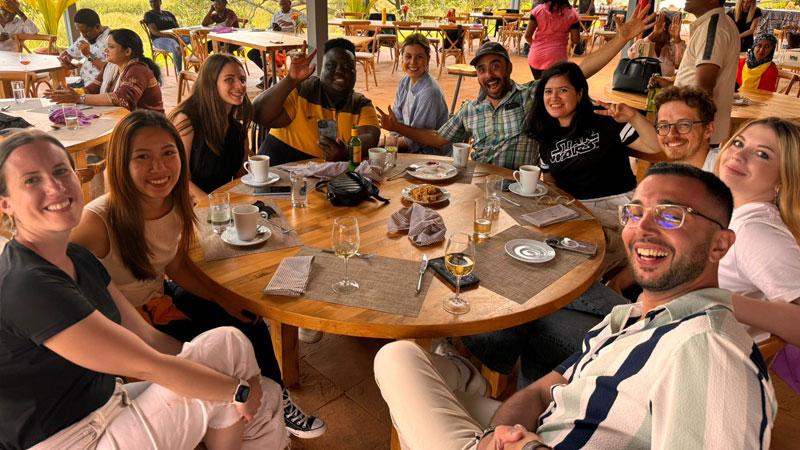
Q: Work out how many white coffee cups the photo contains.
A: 5